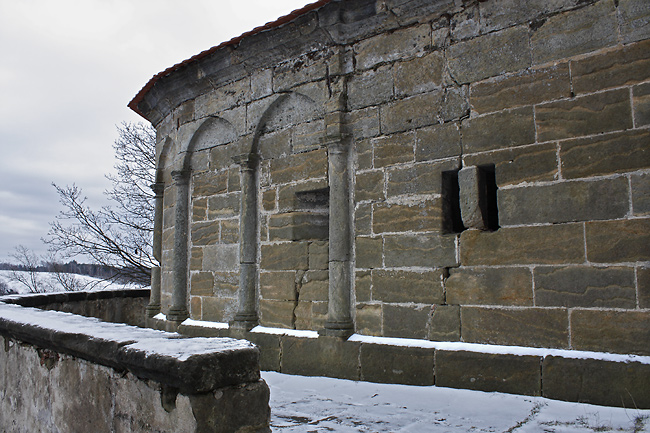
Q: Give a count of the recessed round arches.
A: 3